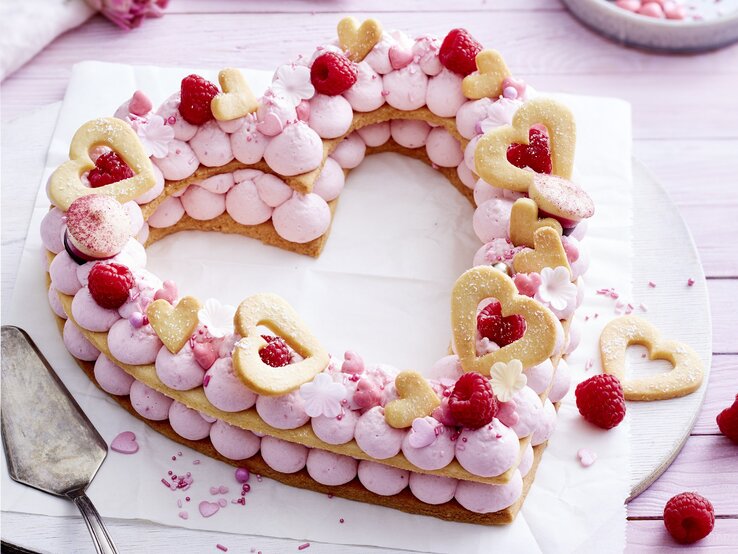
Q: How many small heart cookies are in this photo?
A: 7